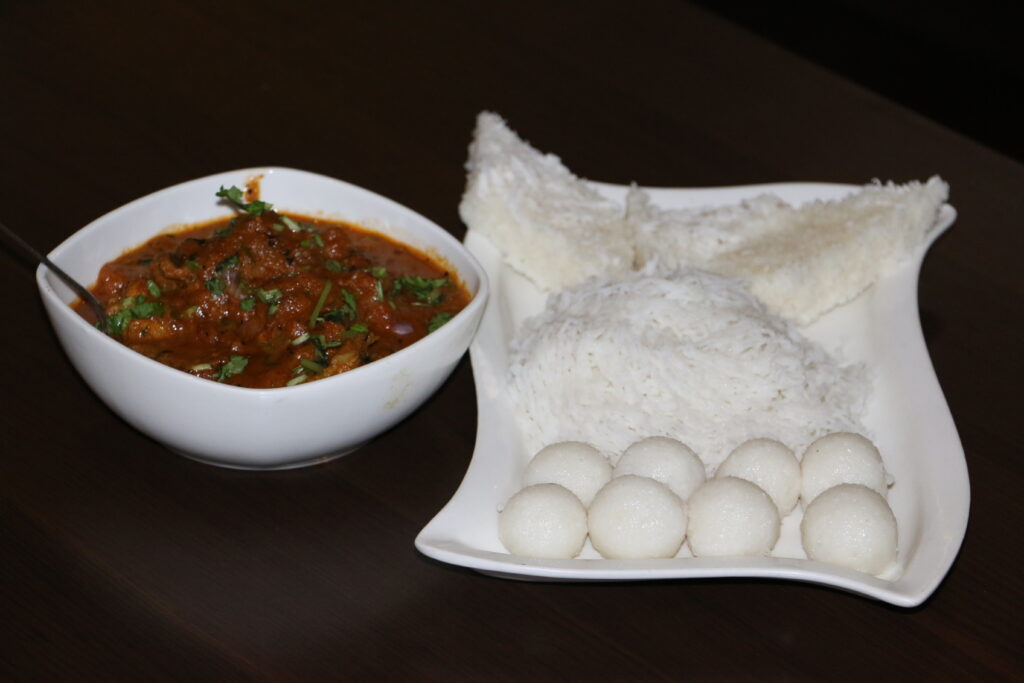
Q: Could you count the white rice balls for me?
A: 8